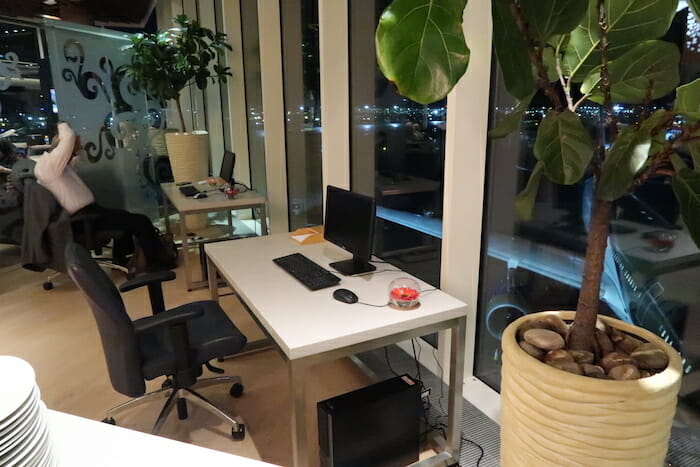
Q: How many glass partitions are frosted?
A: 1